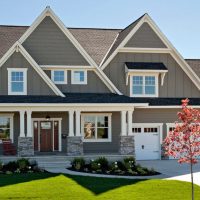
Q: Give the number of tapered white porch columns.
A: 6